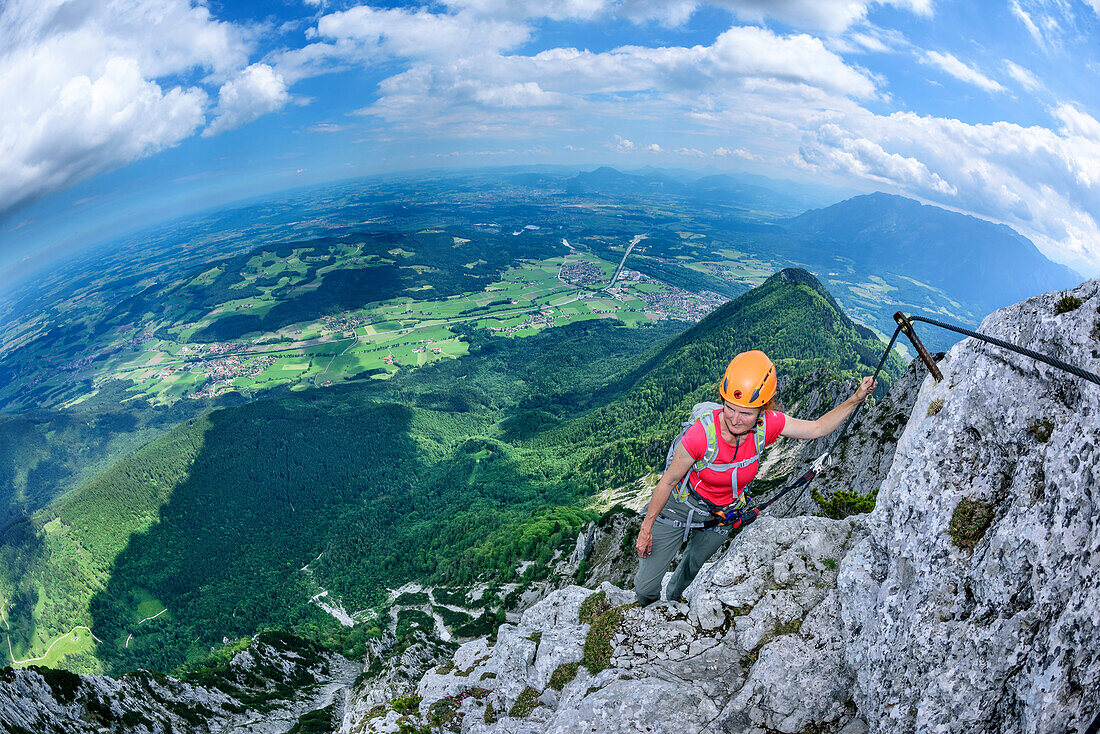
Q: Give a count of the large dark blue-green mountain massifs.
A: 1